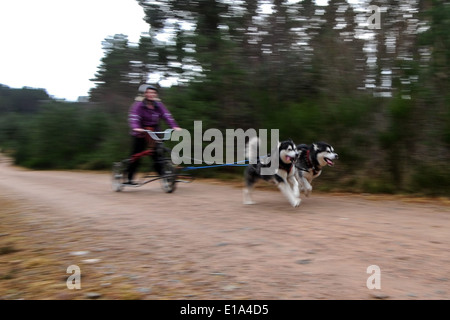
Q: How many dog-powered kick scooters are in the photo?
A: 1